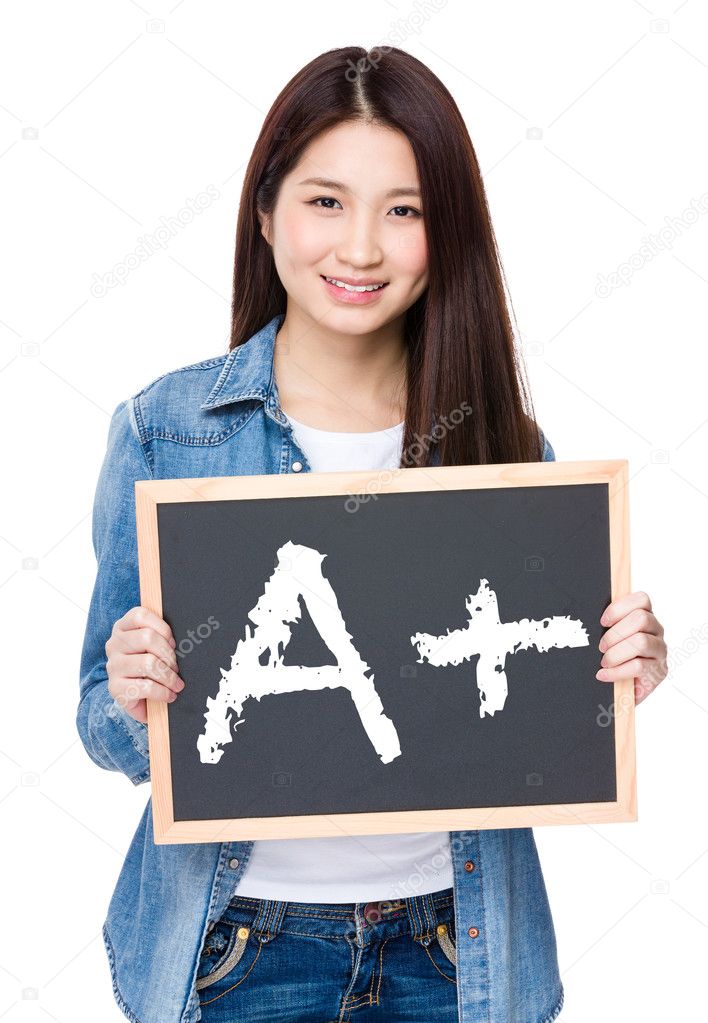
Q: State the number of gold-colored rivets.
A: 2